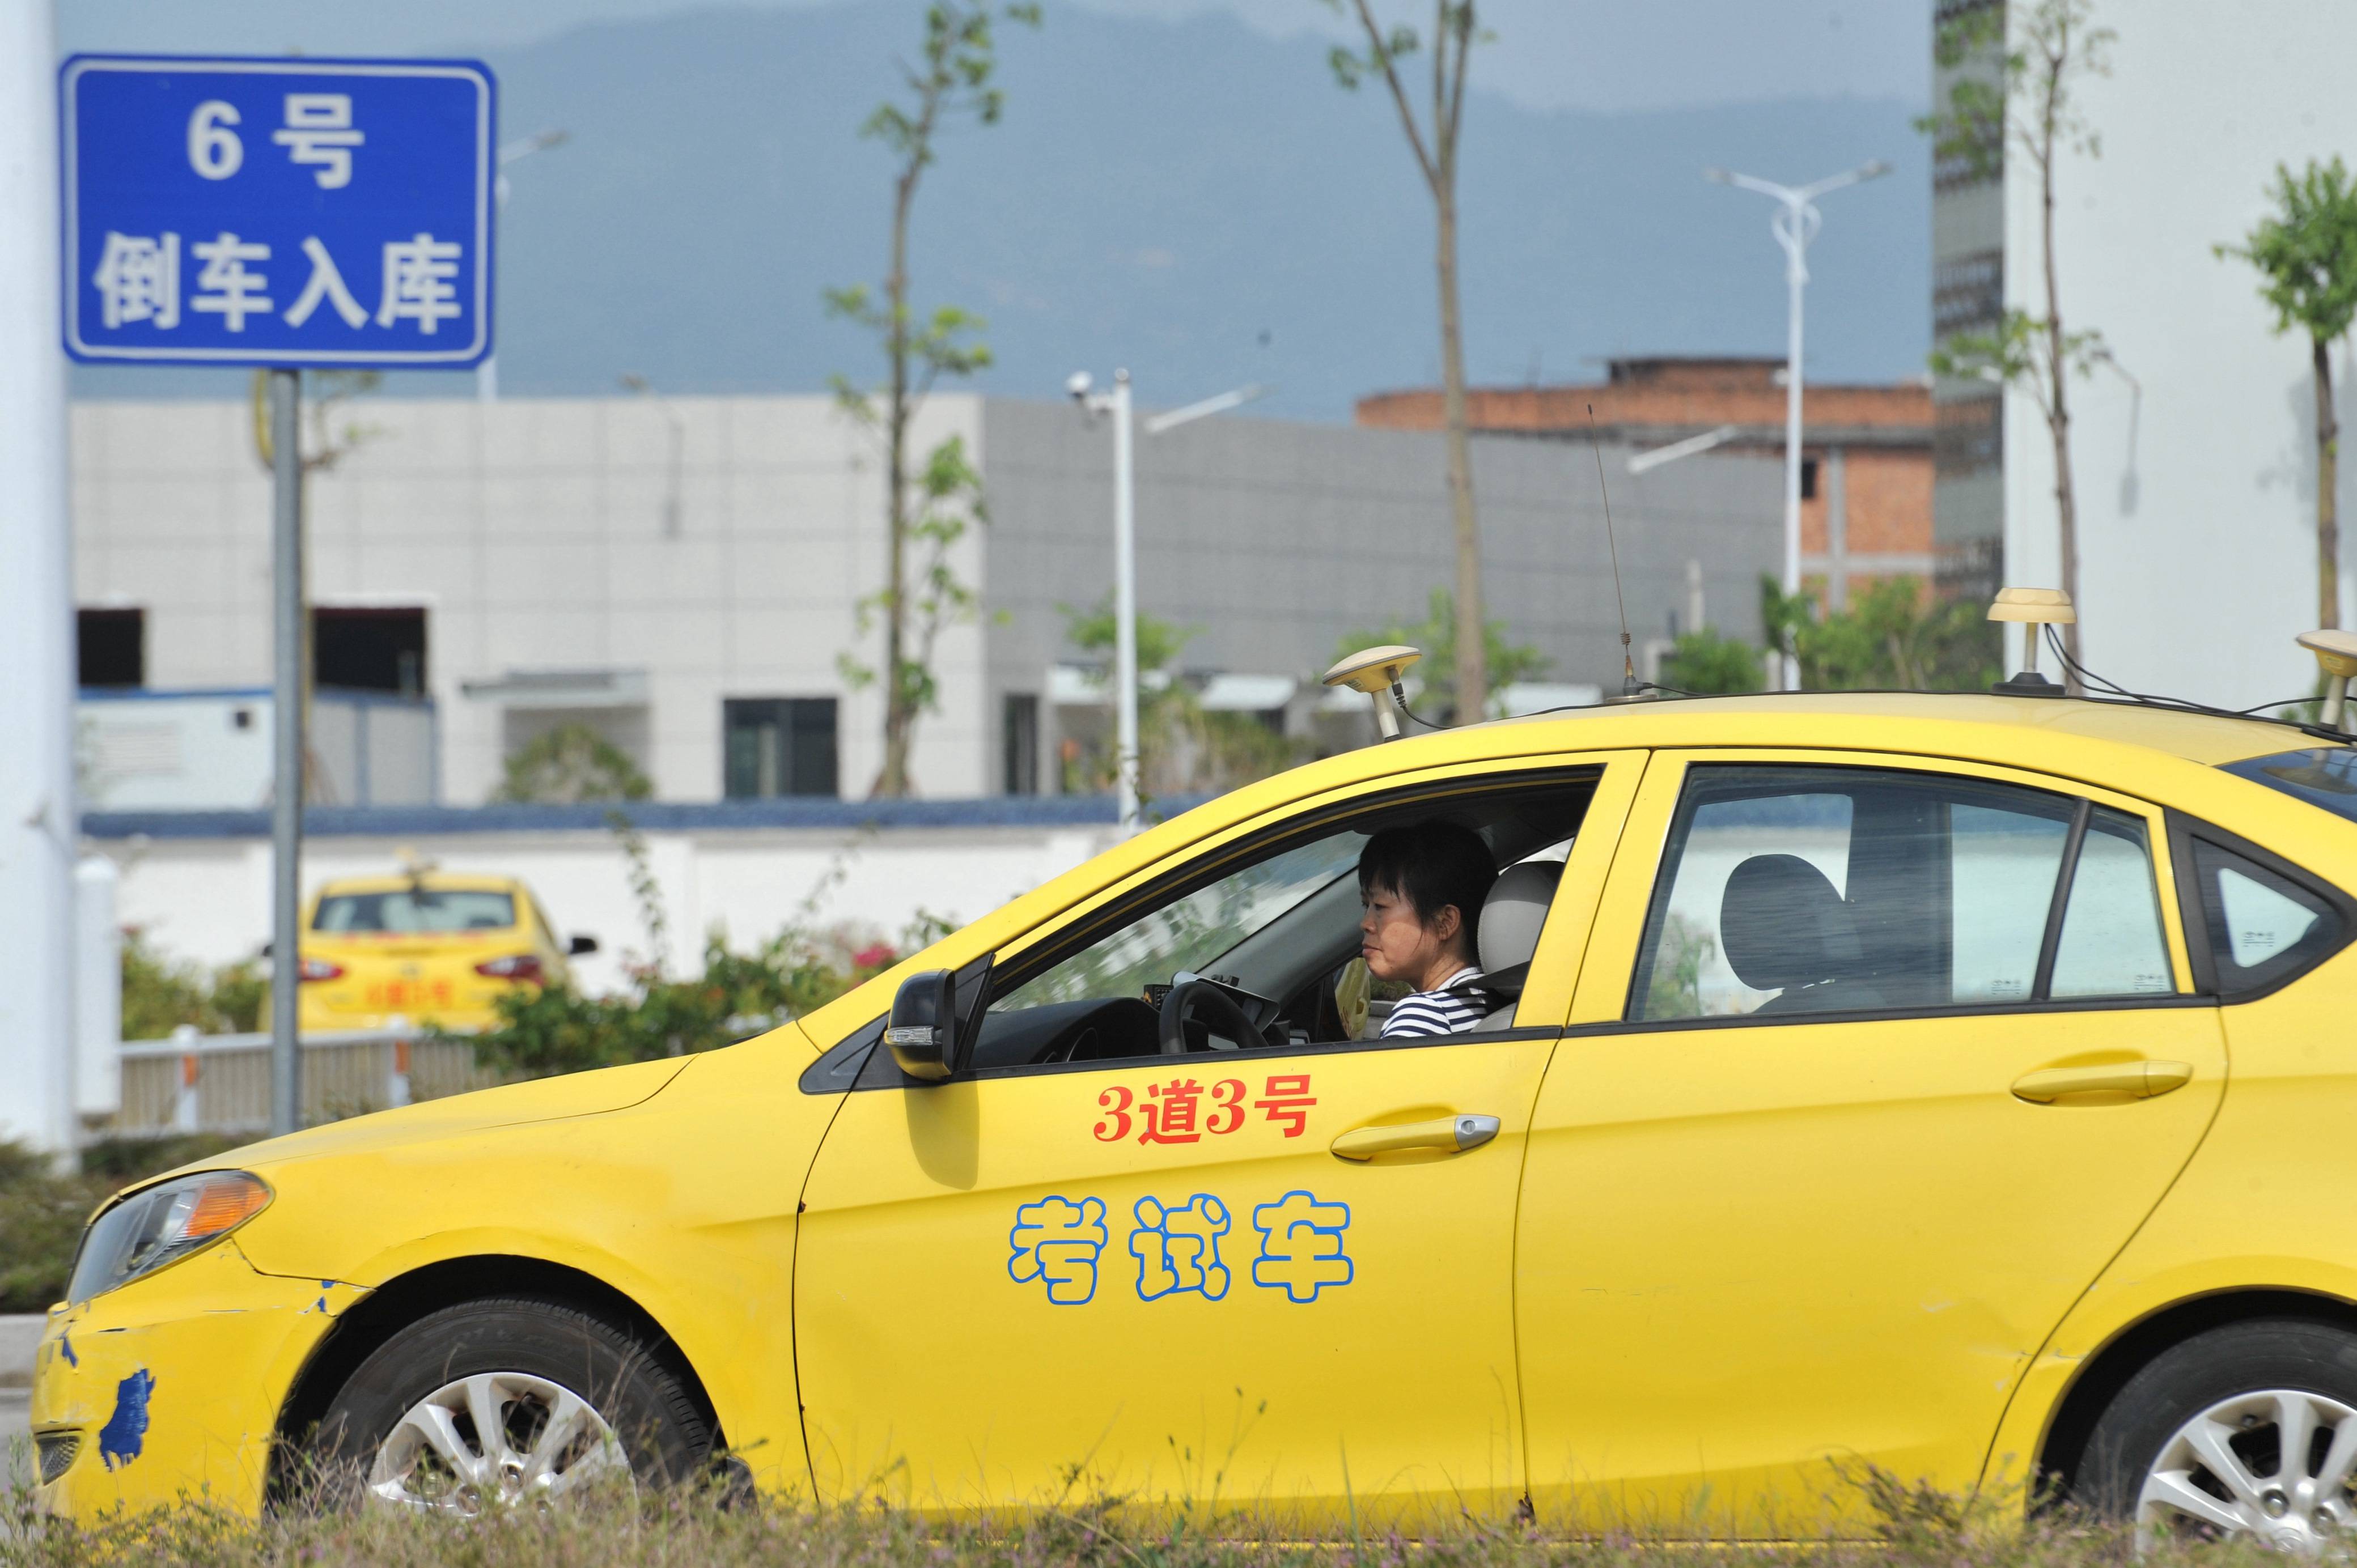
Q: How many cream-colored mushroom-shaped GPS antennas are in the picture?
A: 3